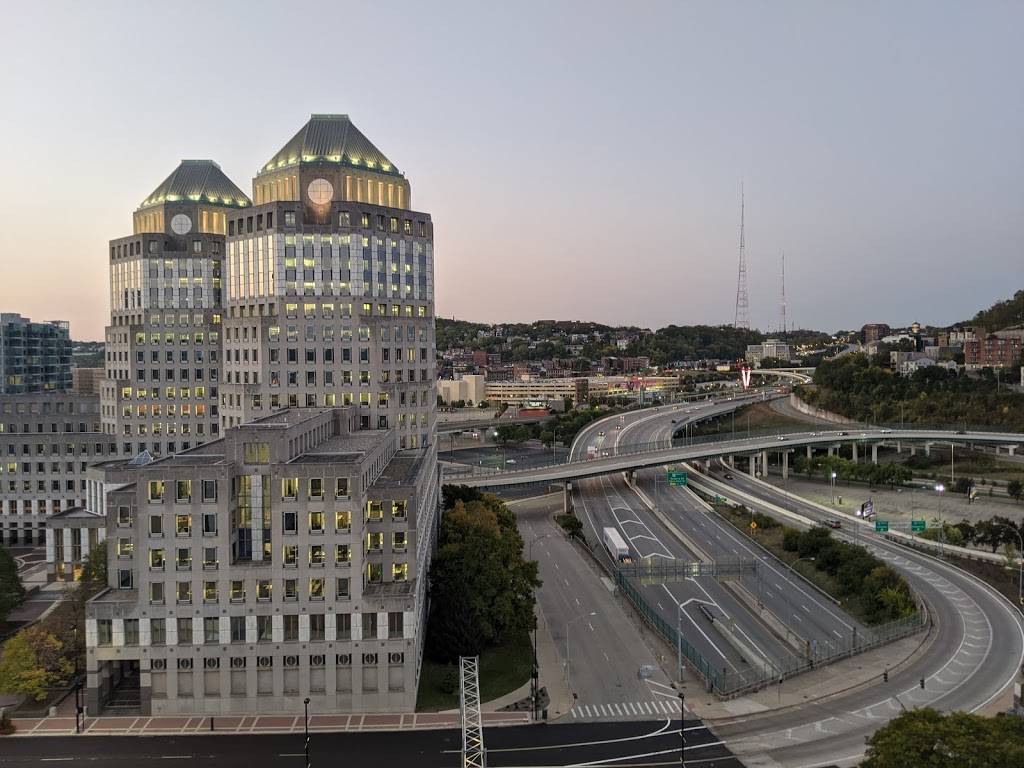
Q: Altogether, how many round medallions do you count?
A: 2